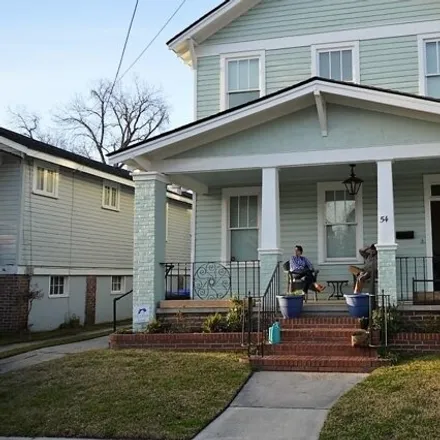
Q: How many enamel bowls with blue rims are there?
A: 0